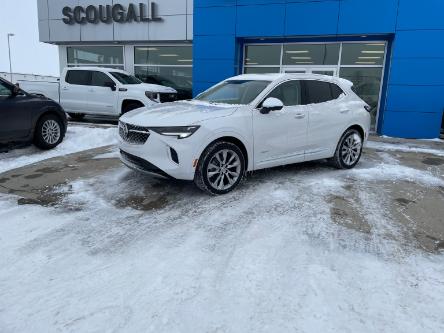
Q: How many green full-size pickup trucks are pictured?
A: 0